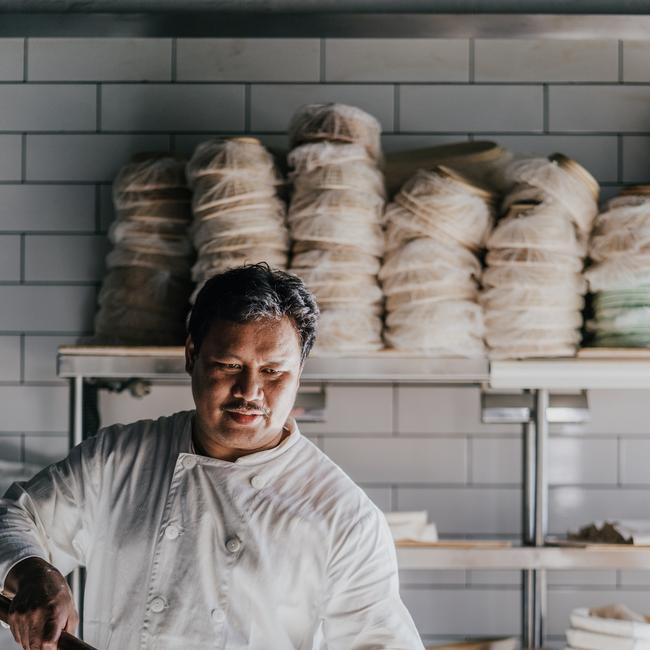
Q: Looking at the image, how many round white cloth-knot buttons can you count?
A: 6